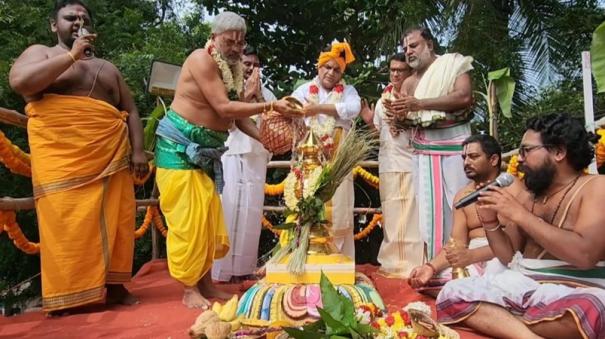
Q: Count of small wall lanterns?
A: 0